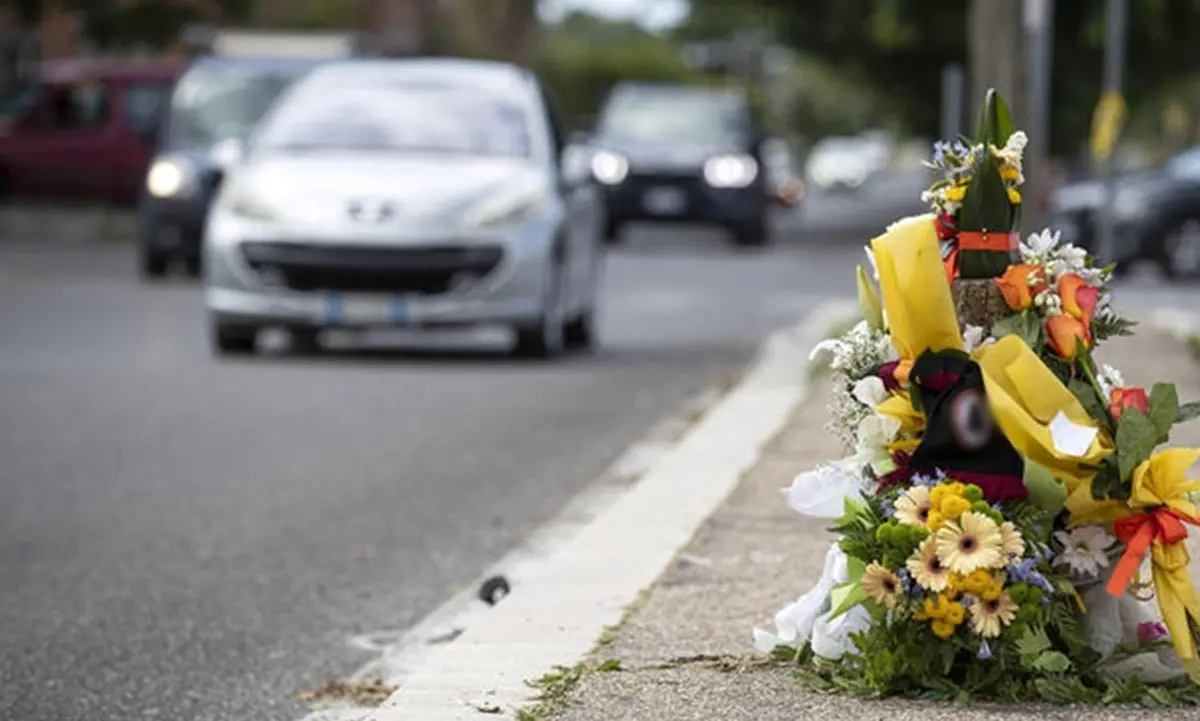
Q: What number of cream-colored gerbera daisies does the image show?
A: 6